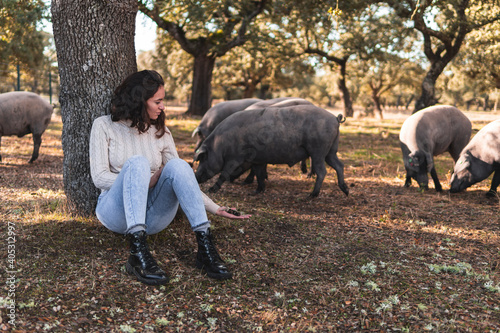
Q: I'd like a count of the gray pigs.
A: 6